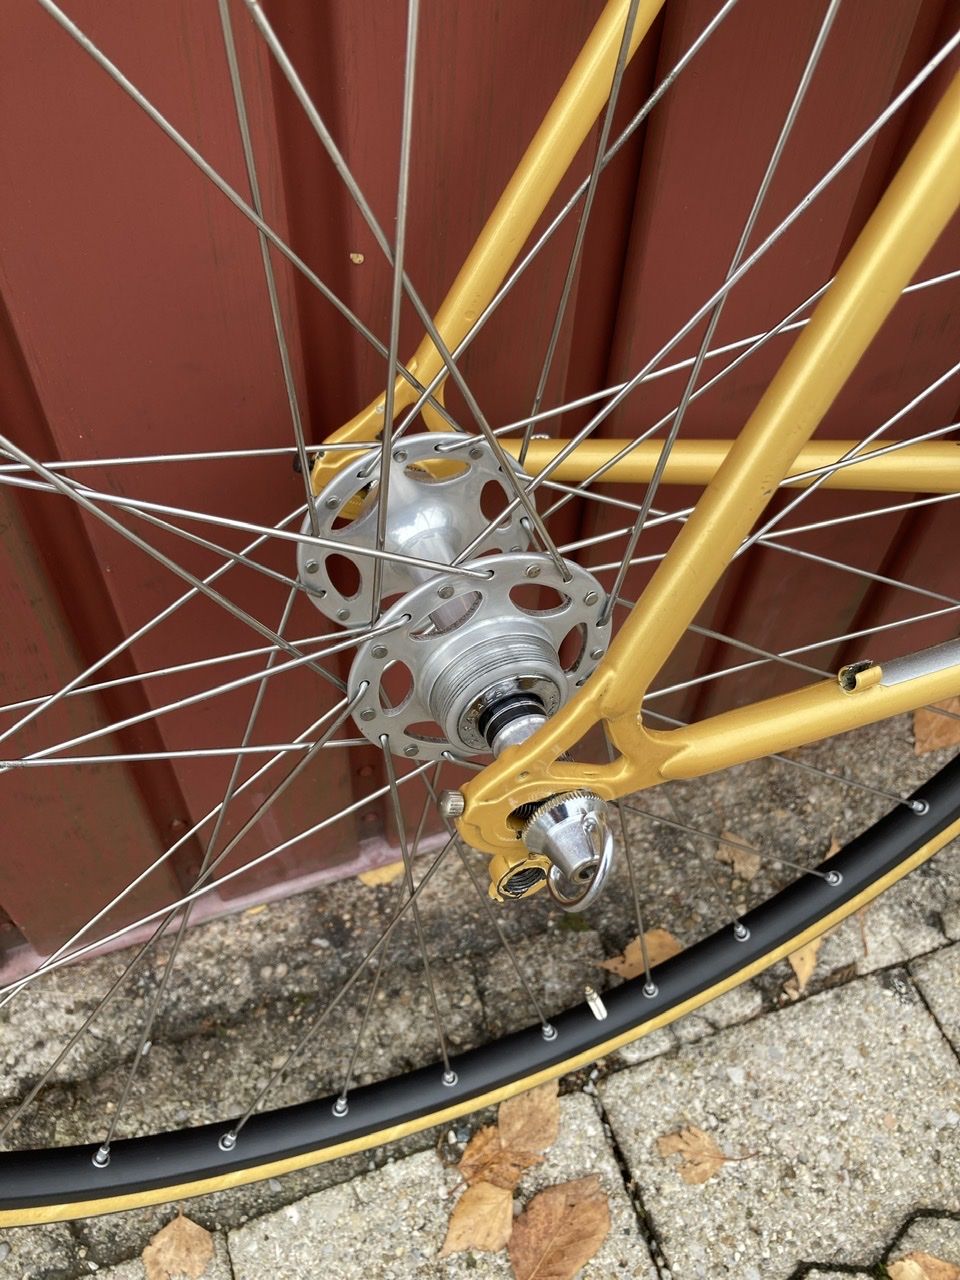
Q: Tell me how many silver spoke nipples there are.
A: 9